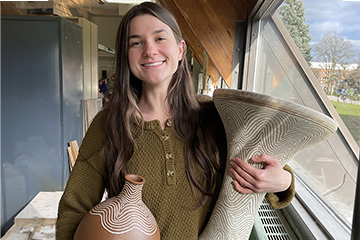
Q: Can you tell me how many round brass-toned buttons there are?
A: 4